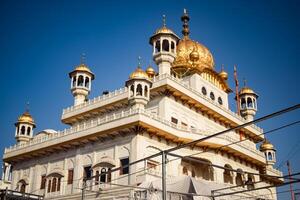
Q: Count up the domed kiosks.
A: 6